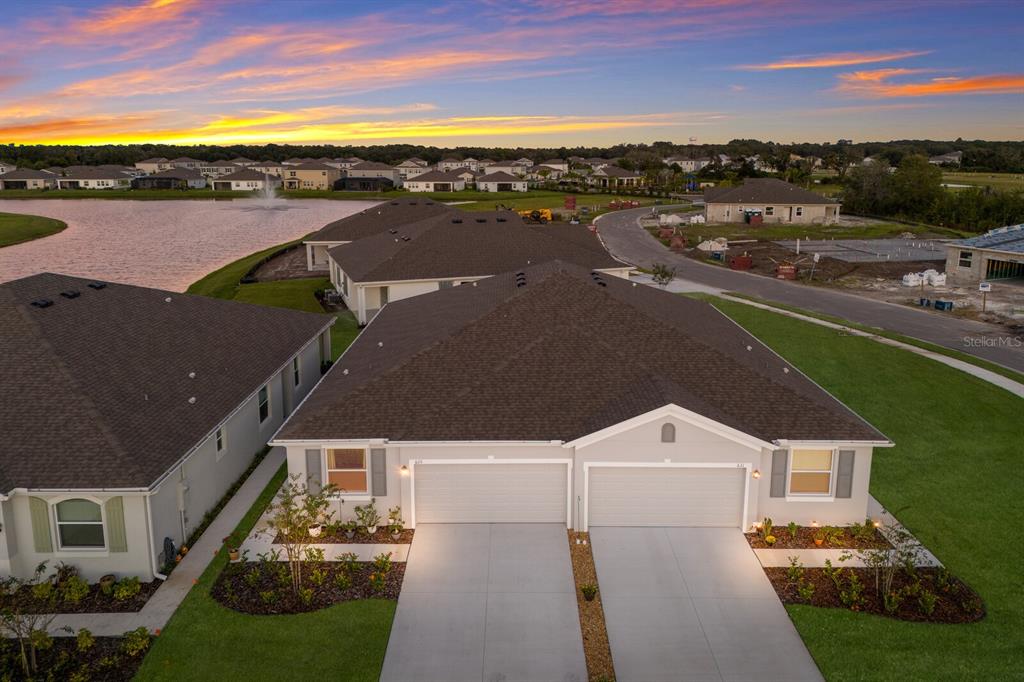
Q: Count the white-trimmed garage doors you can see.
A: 2